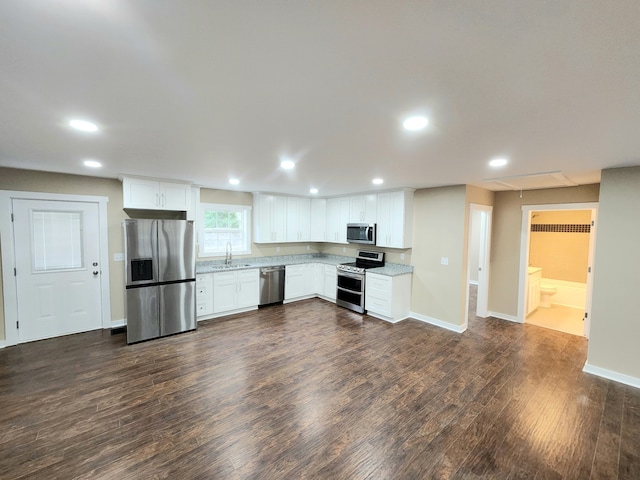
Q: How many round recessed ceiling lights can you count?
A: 8